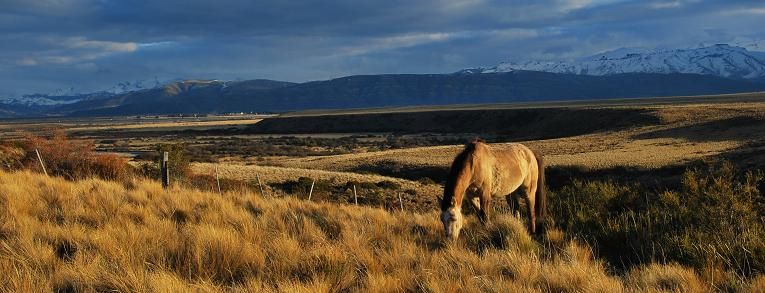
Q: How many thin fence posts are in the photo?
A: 6